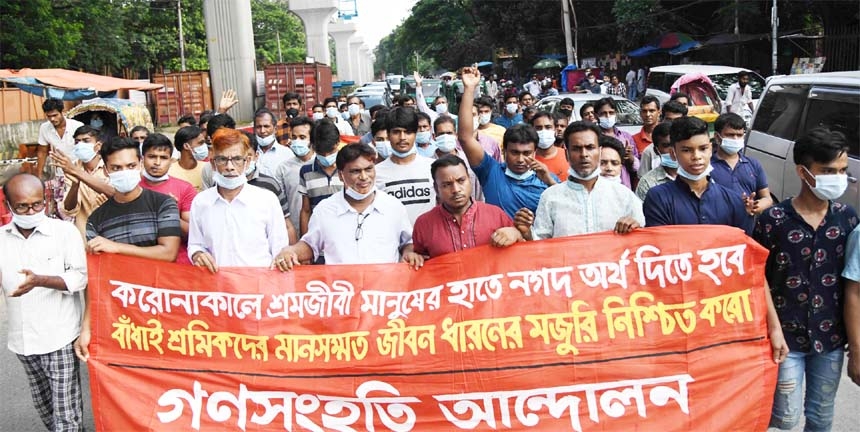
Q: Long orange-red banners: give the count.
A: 1